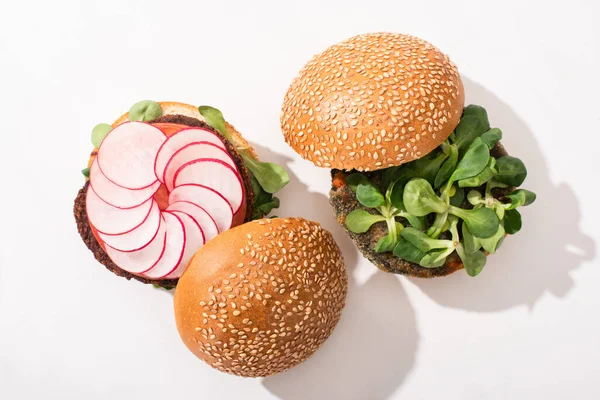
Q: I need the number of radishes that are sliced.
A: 12